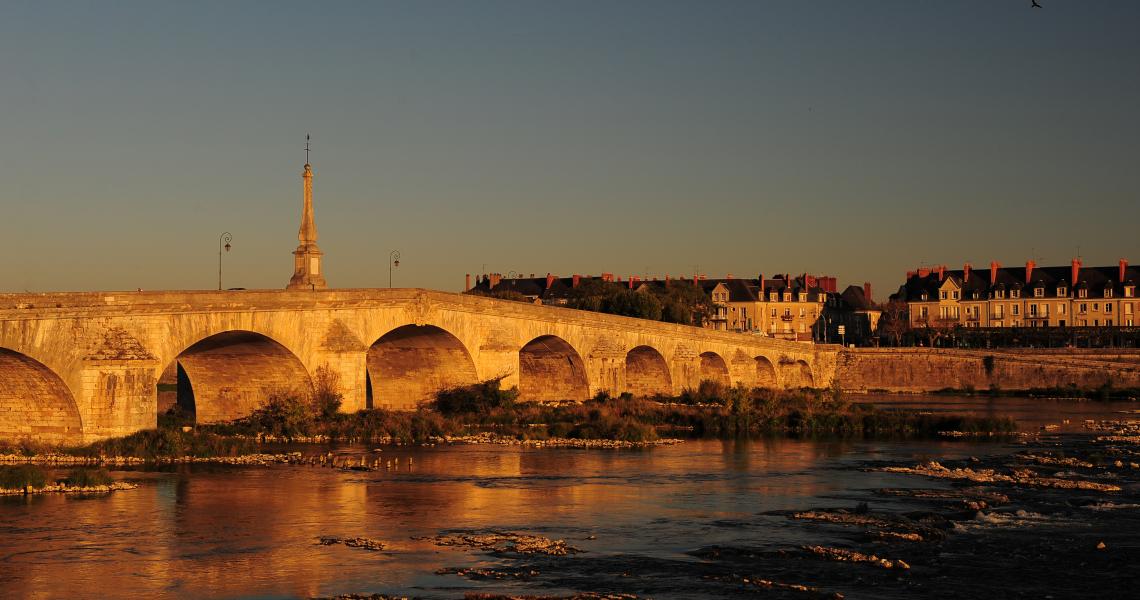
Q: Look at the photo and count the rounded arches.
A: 8